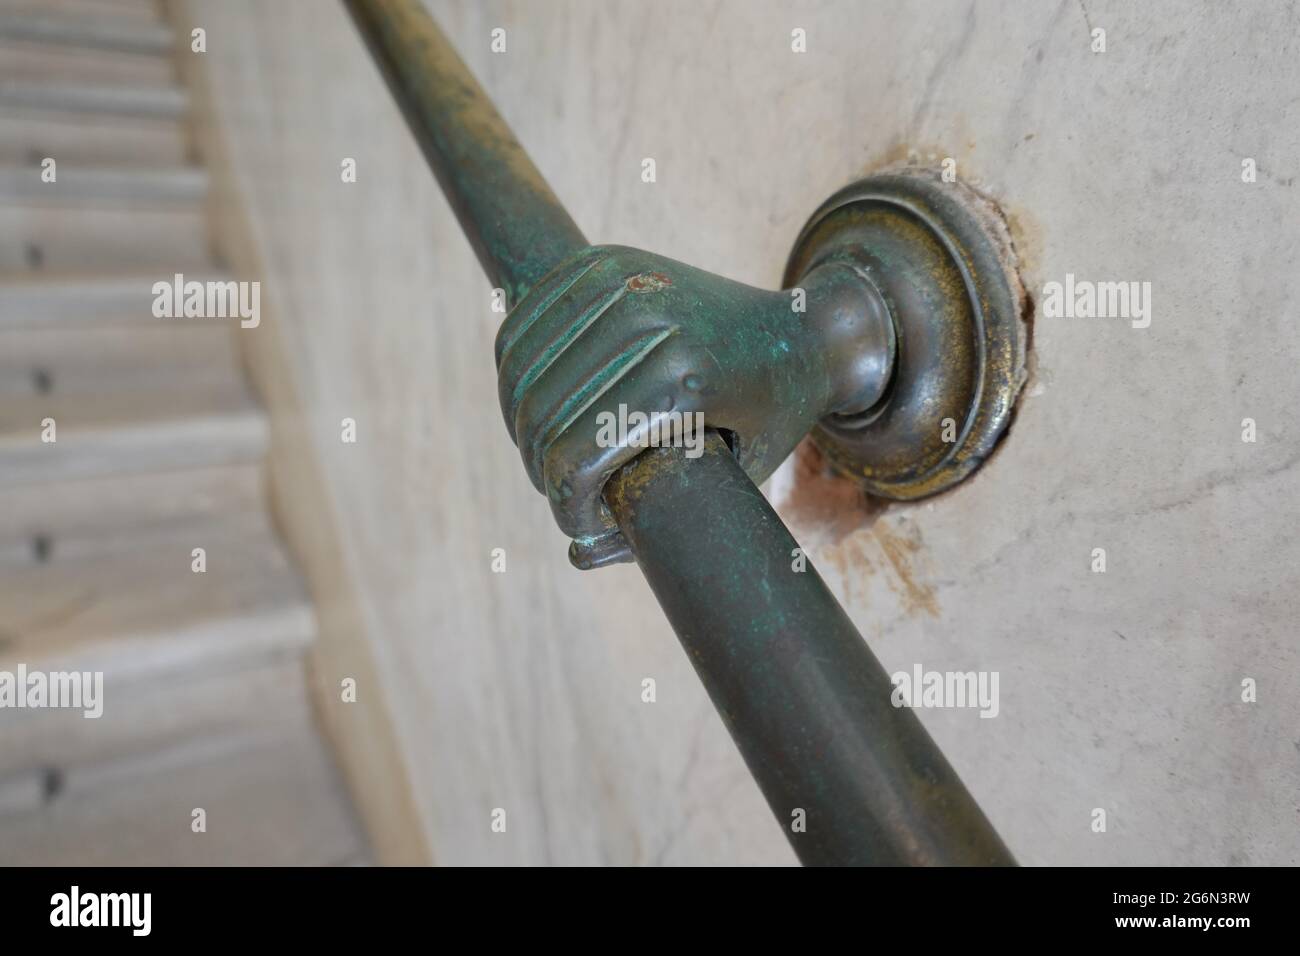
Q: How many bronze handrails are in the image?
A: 1